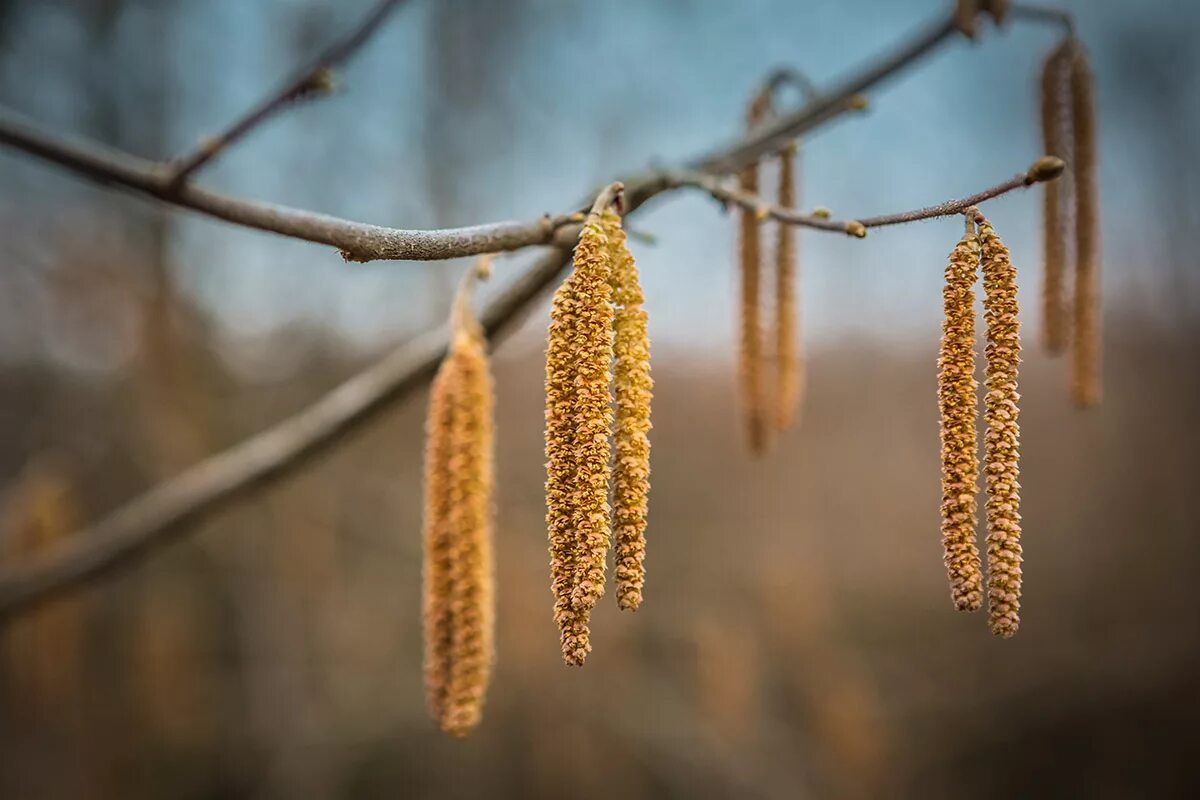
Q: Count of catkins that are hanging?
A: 11